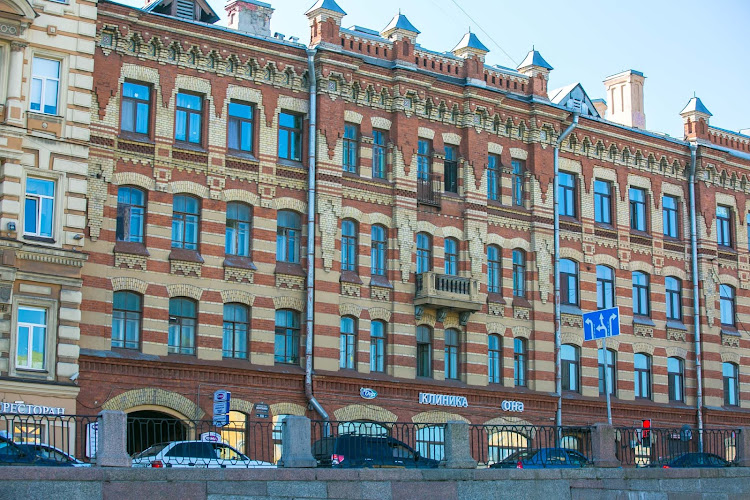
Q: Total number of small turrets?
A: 5